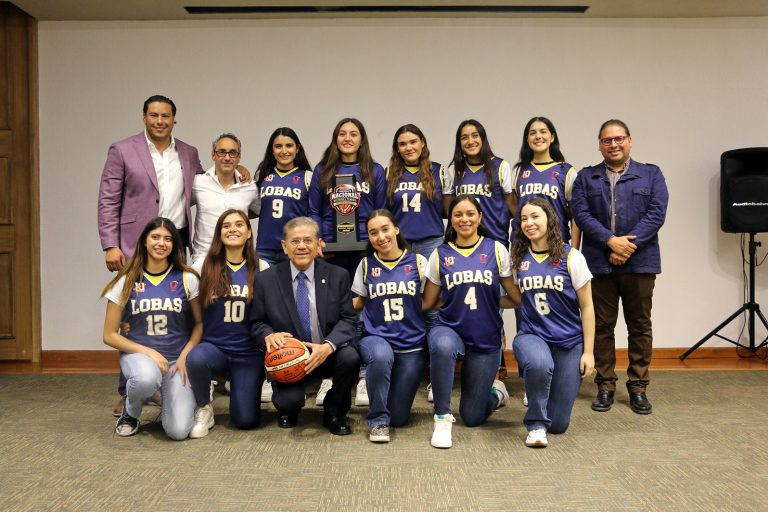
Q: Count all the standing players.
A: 5